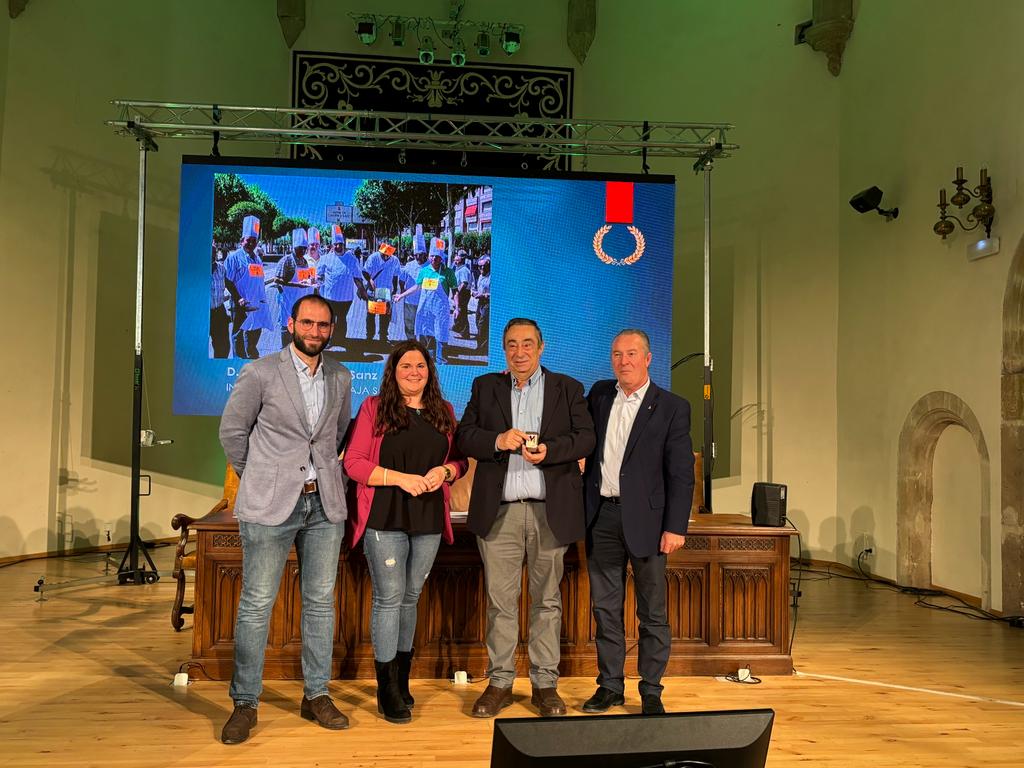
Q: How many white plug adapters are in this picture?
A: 3